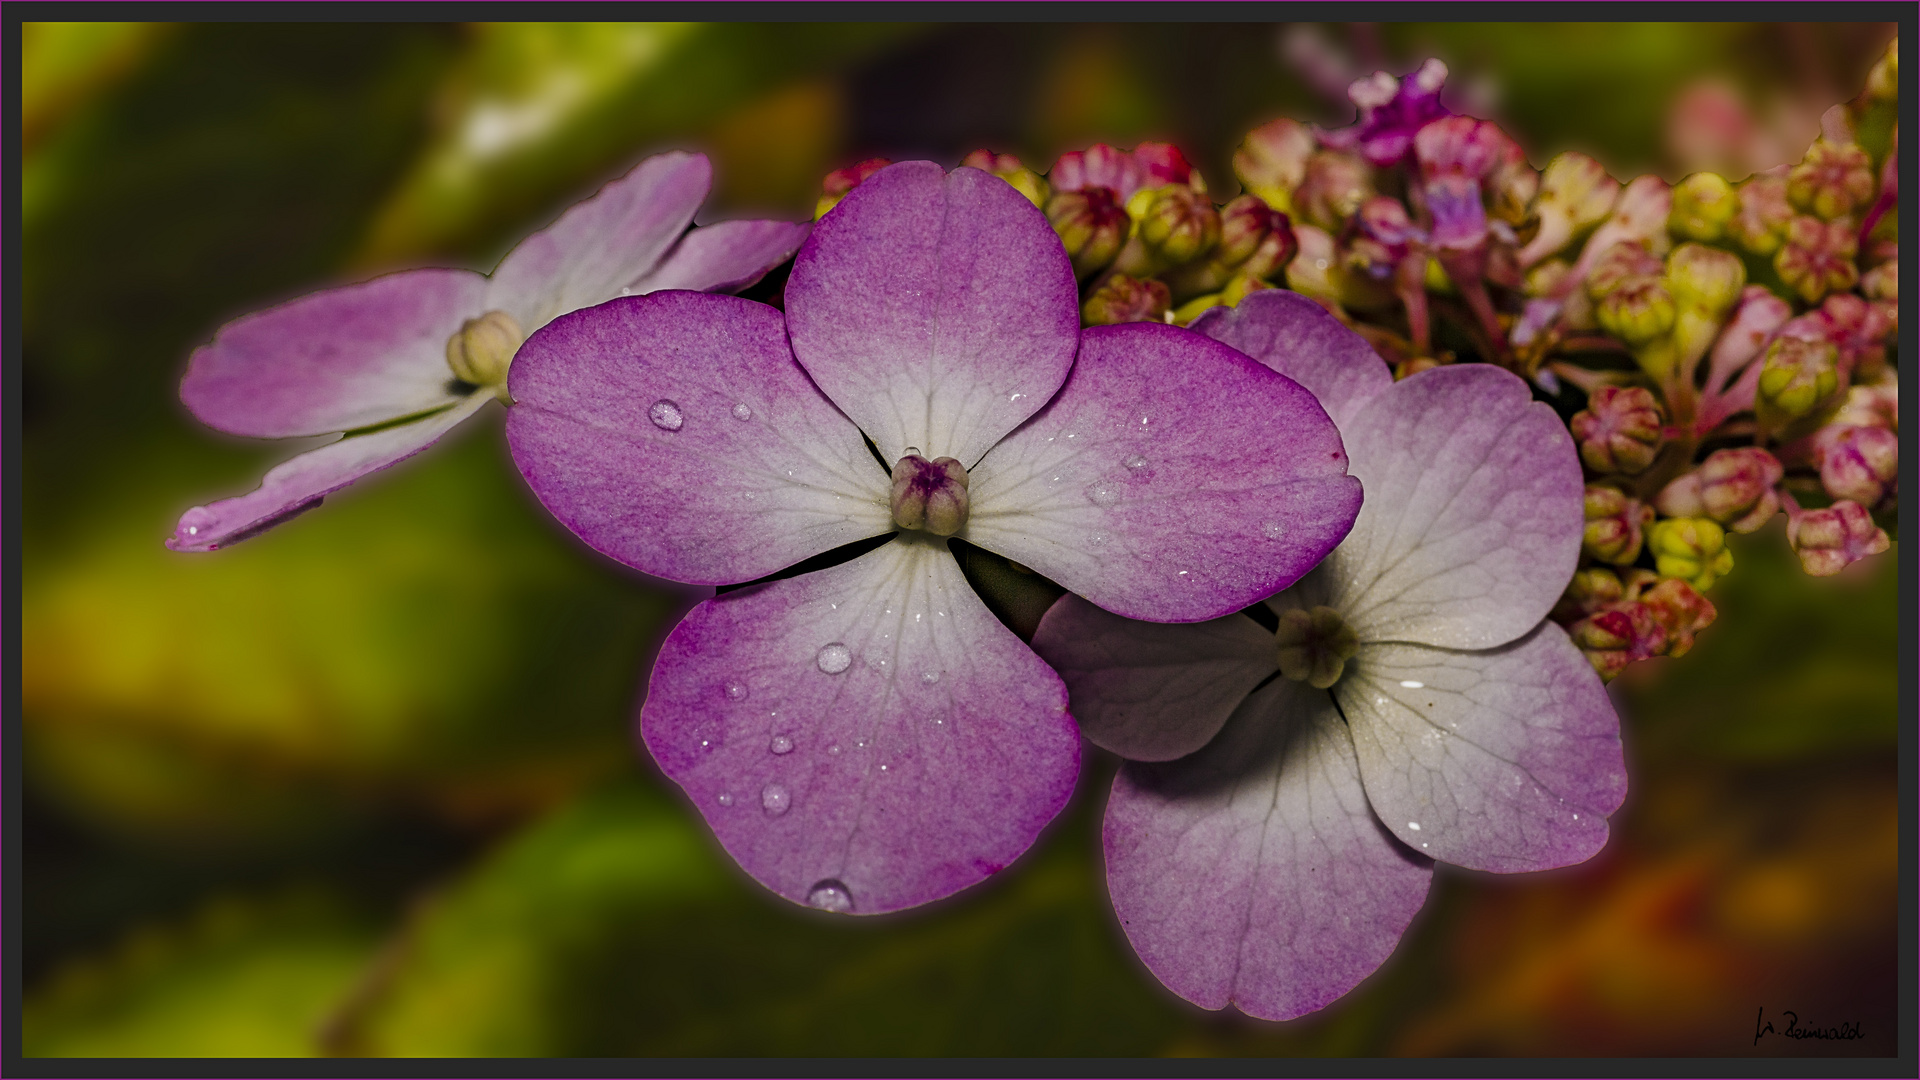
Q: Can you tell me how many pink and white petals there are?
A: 13